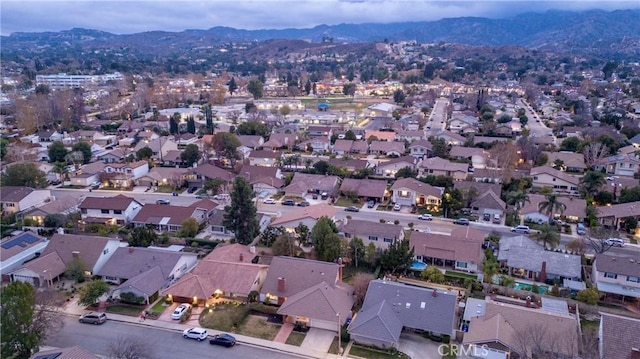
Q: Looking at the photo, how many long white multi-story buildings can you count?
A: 1